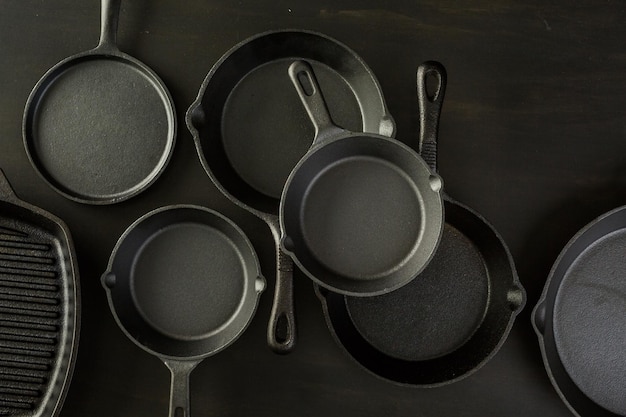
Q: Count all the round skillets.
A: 6